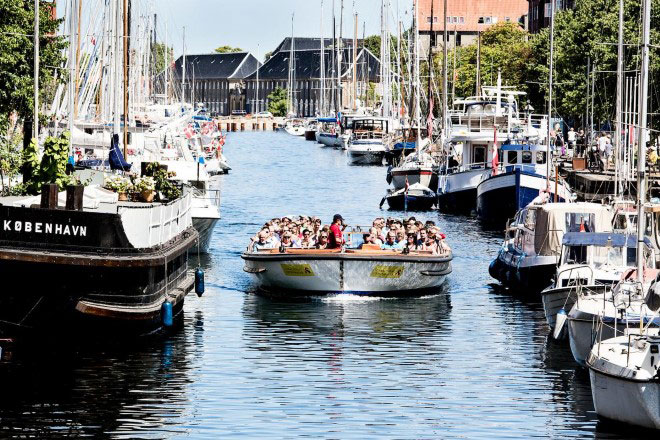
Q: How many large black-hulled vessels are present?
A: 1